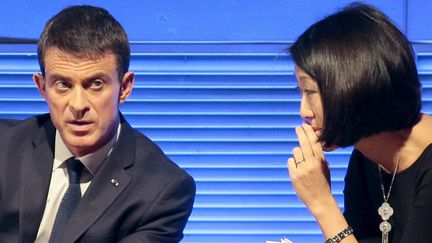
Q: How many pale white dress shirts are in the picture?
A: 1